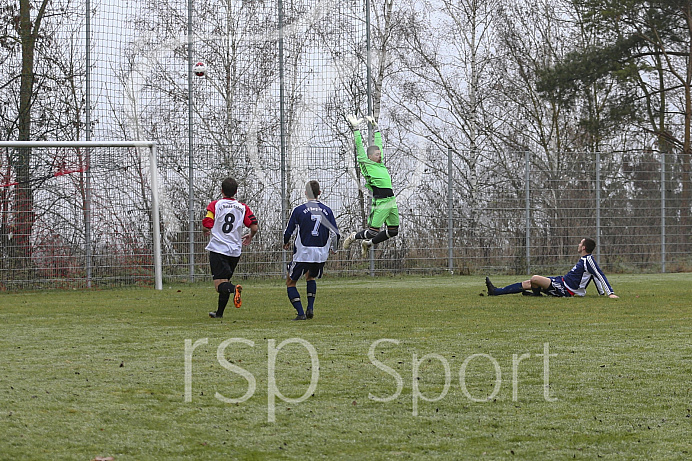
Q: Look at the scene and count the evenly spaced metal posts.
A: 8